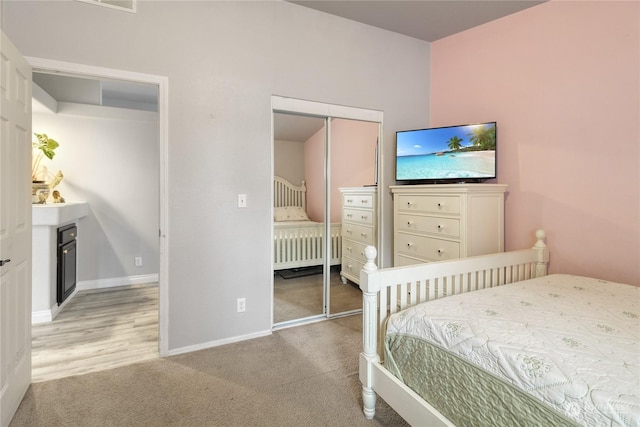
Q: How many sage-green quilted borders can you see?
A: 1